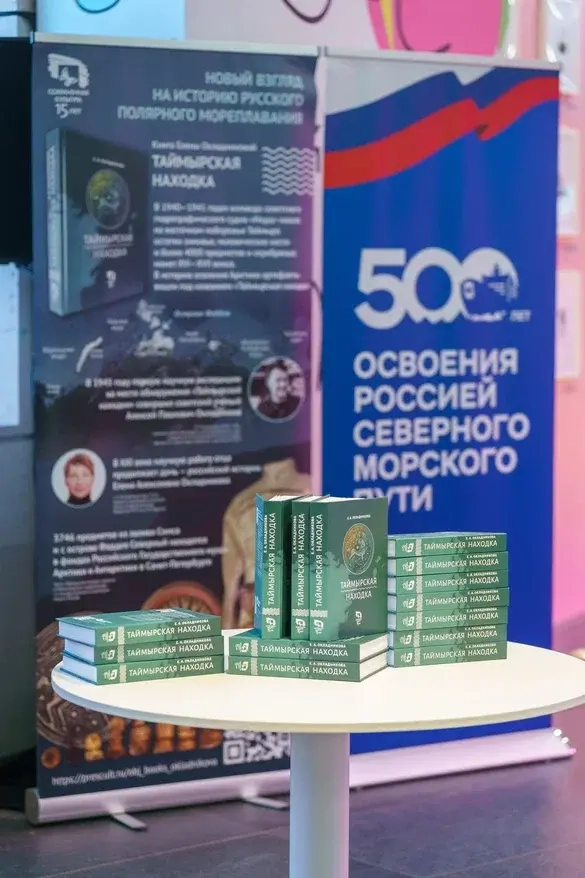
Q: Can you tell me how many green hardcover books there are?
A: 15